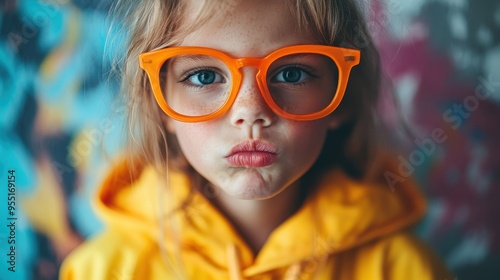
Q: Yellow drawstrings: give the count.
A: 2